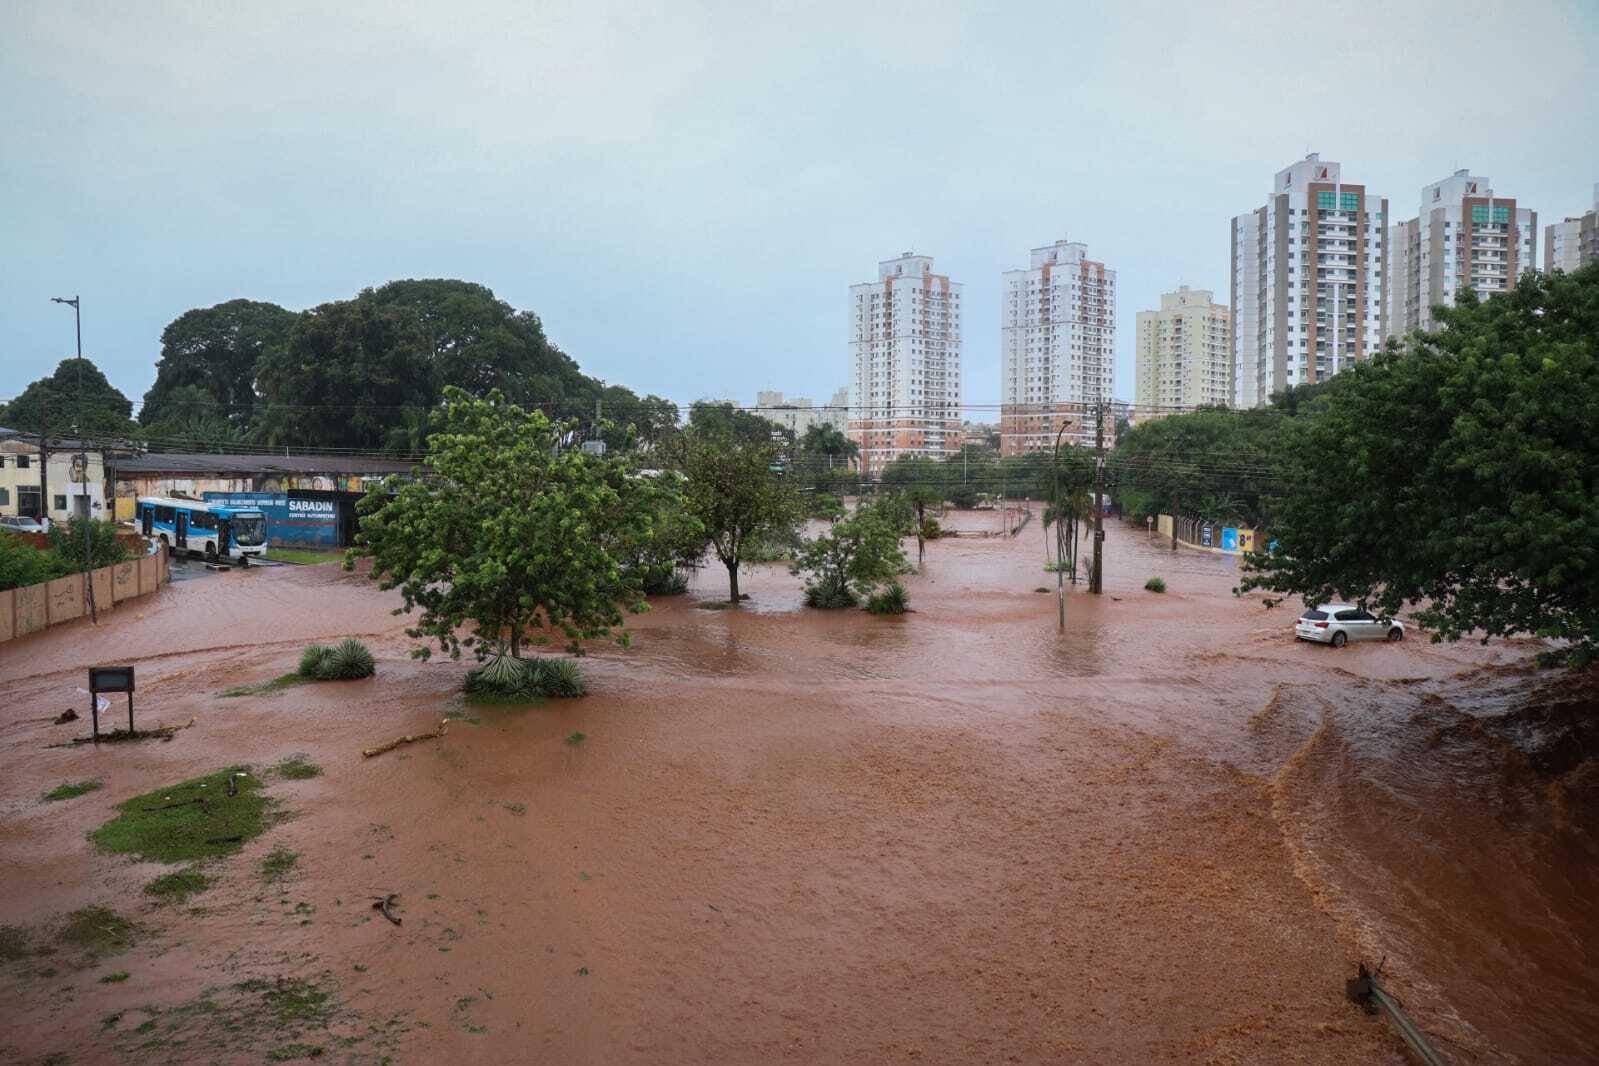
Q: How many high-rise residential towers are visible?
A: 6